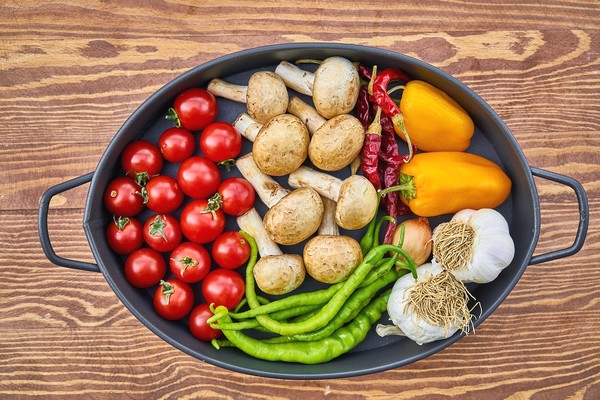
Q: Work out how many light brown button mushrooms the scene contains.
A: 8